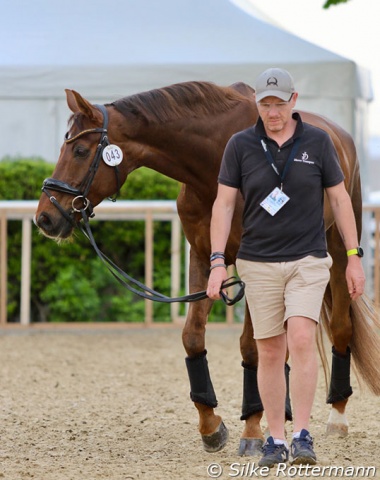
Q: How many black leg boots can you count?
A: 4